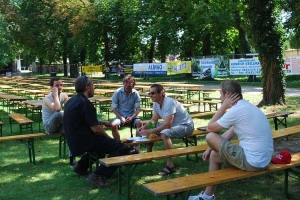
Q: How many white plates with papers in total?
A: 1